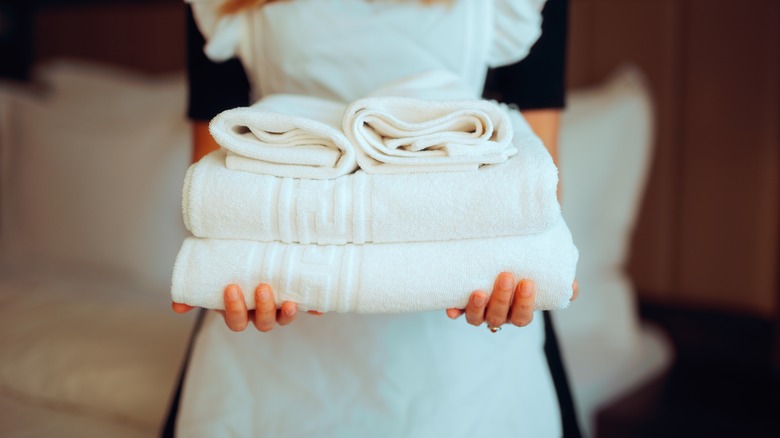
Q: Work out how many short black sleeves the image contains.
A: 2